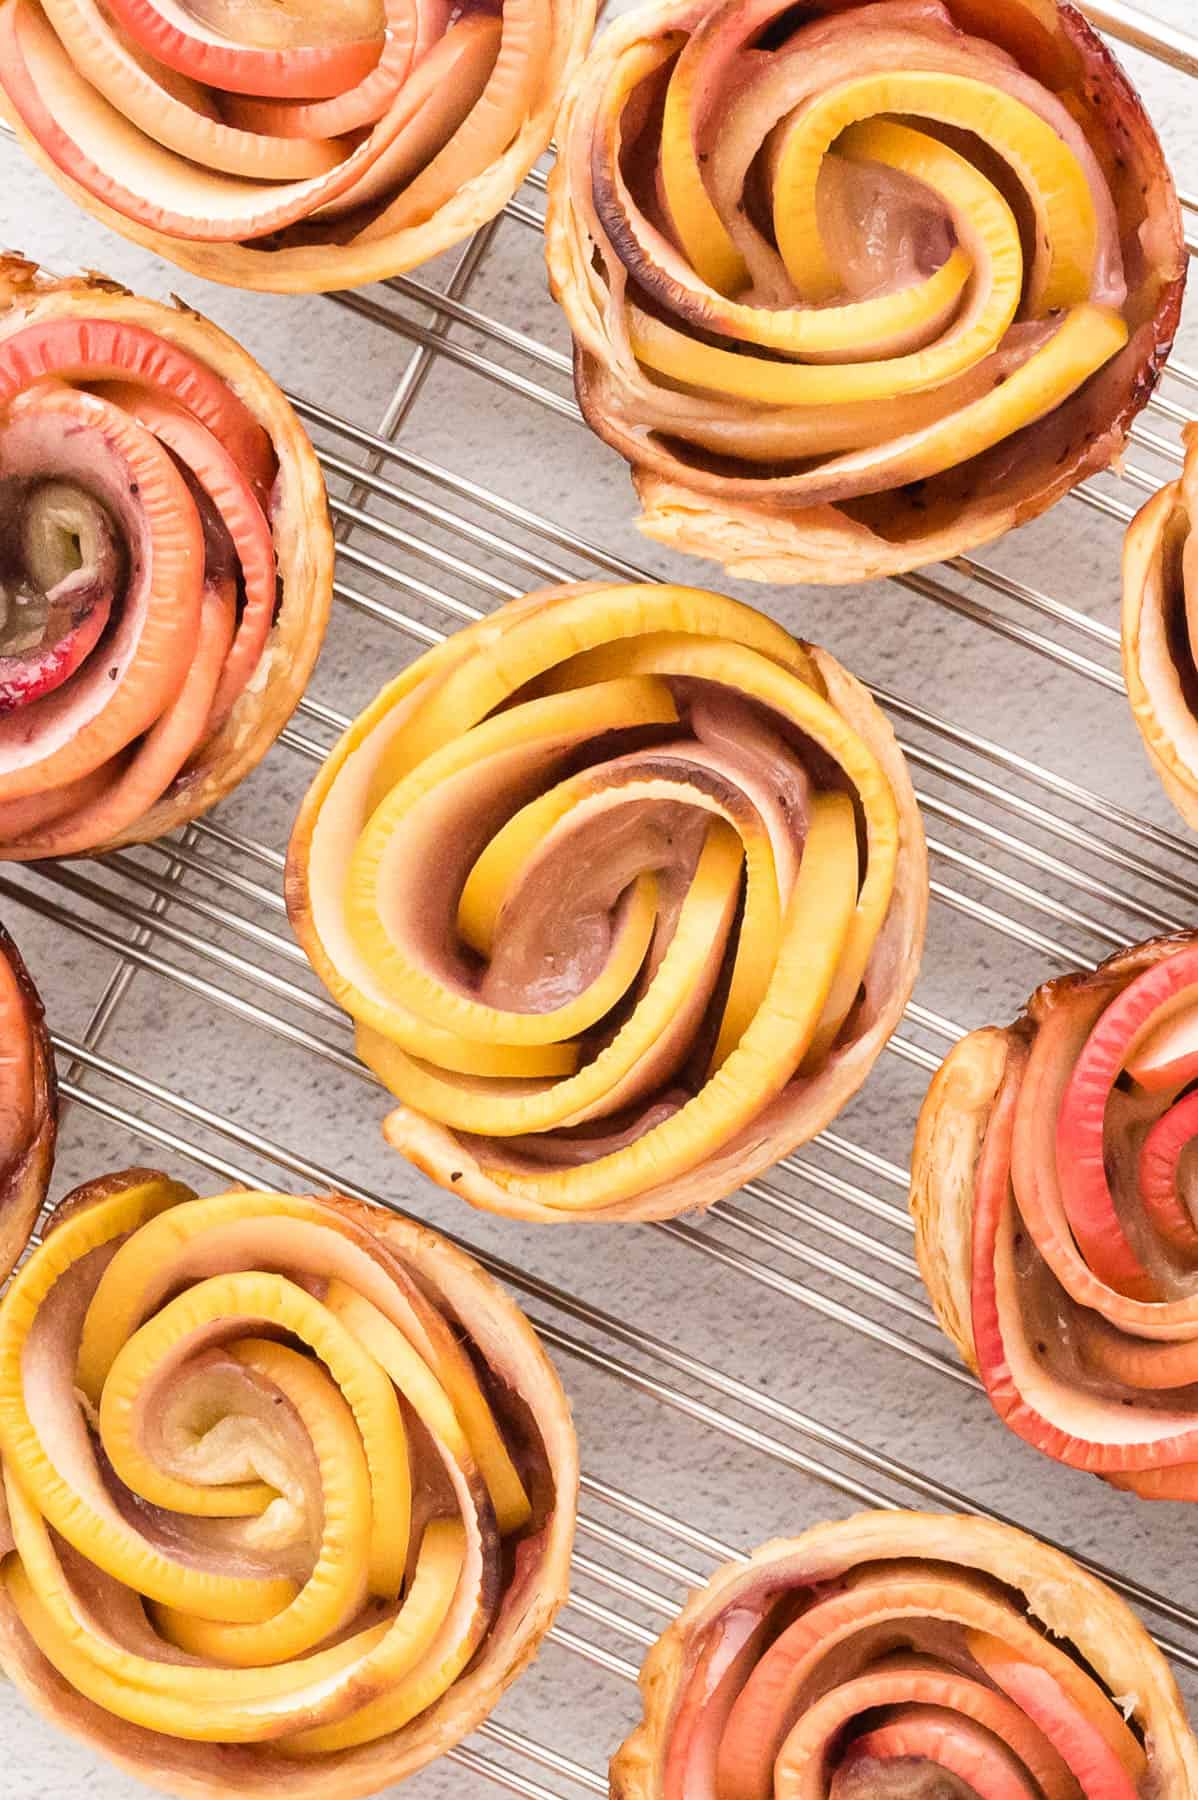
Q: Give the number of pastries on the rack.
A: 9